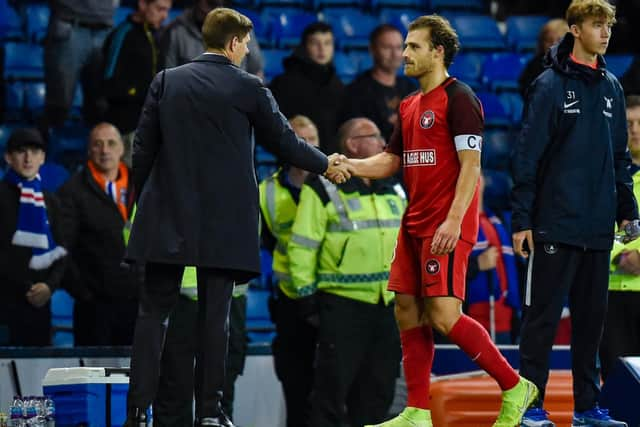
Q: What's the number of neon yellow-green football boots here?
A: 2